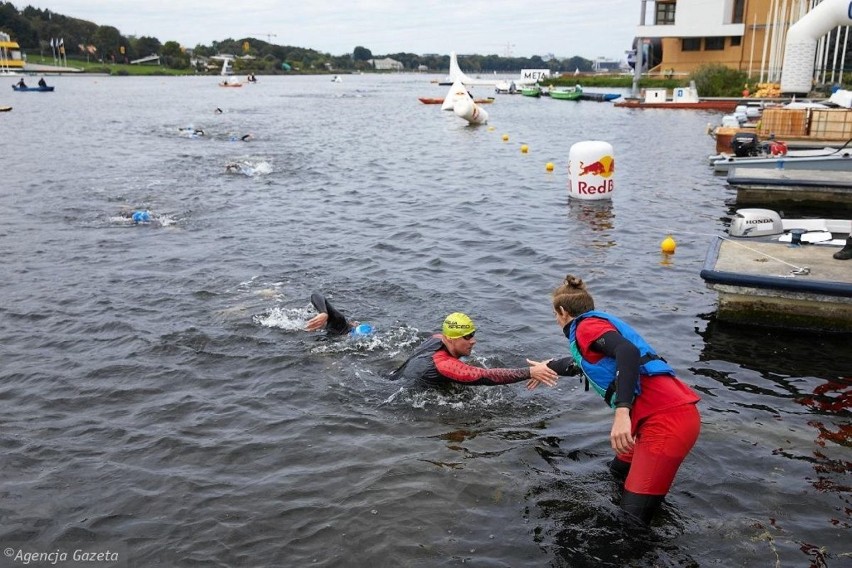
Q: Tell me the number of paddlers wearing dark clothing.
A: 2